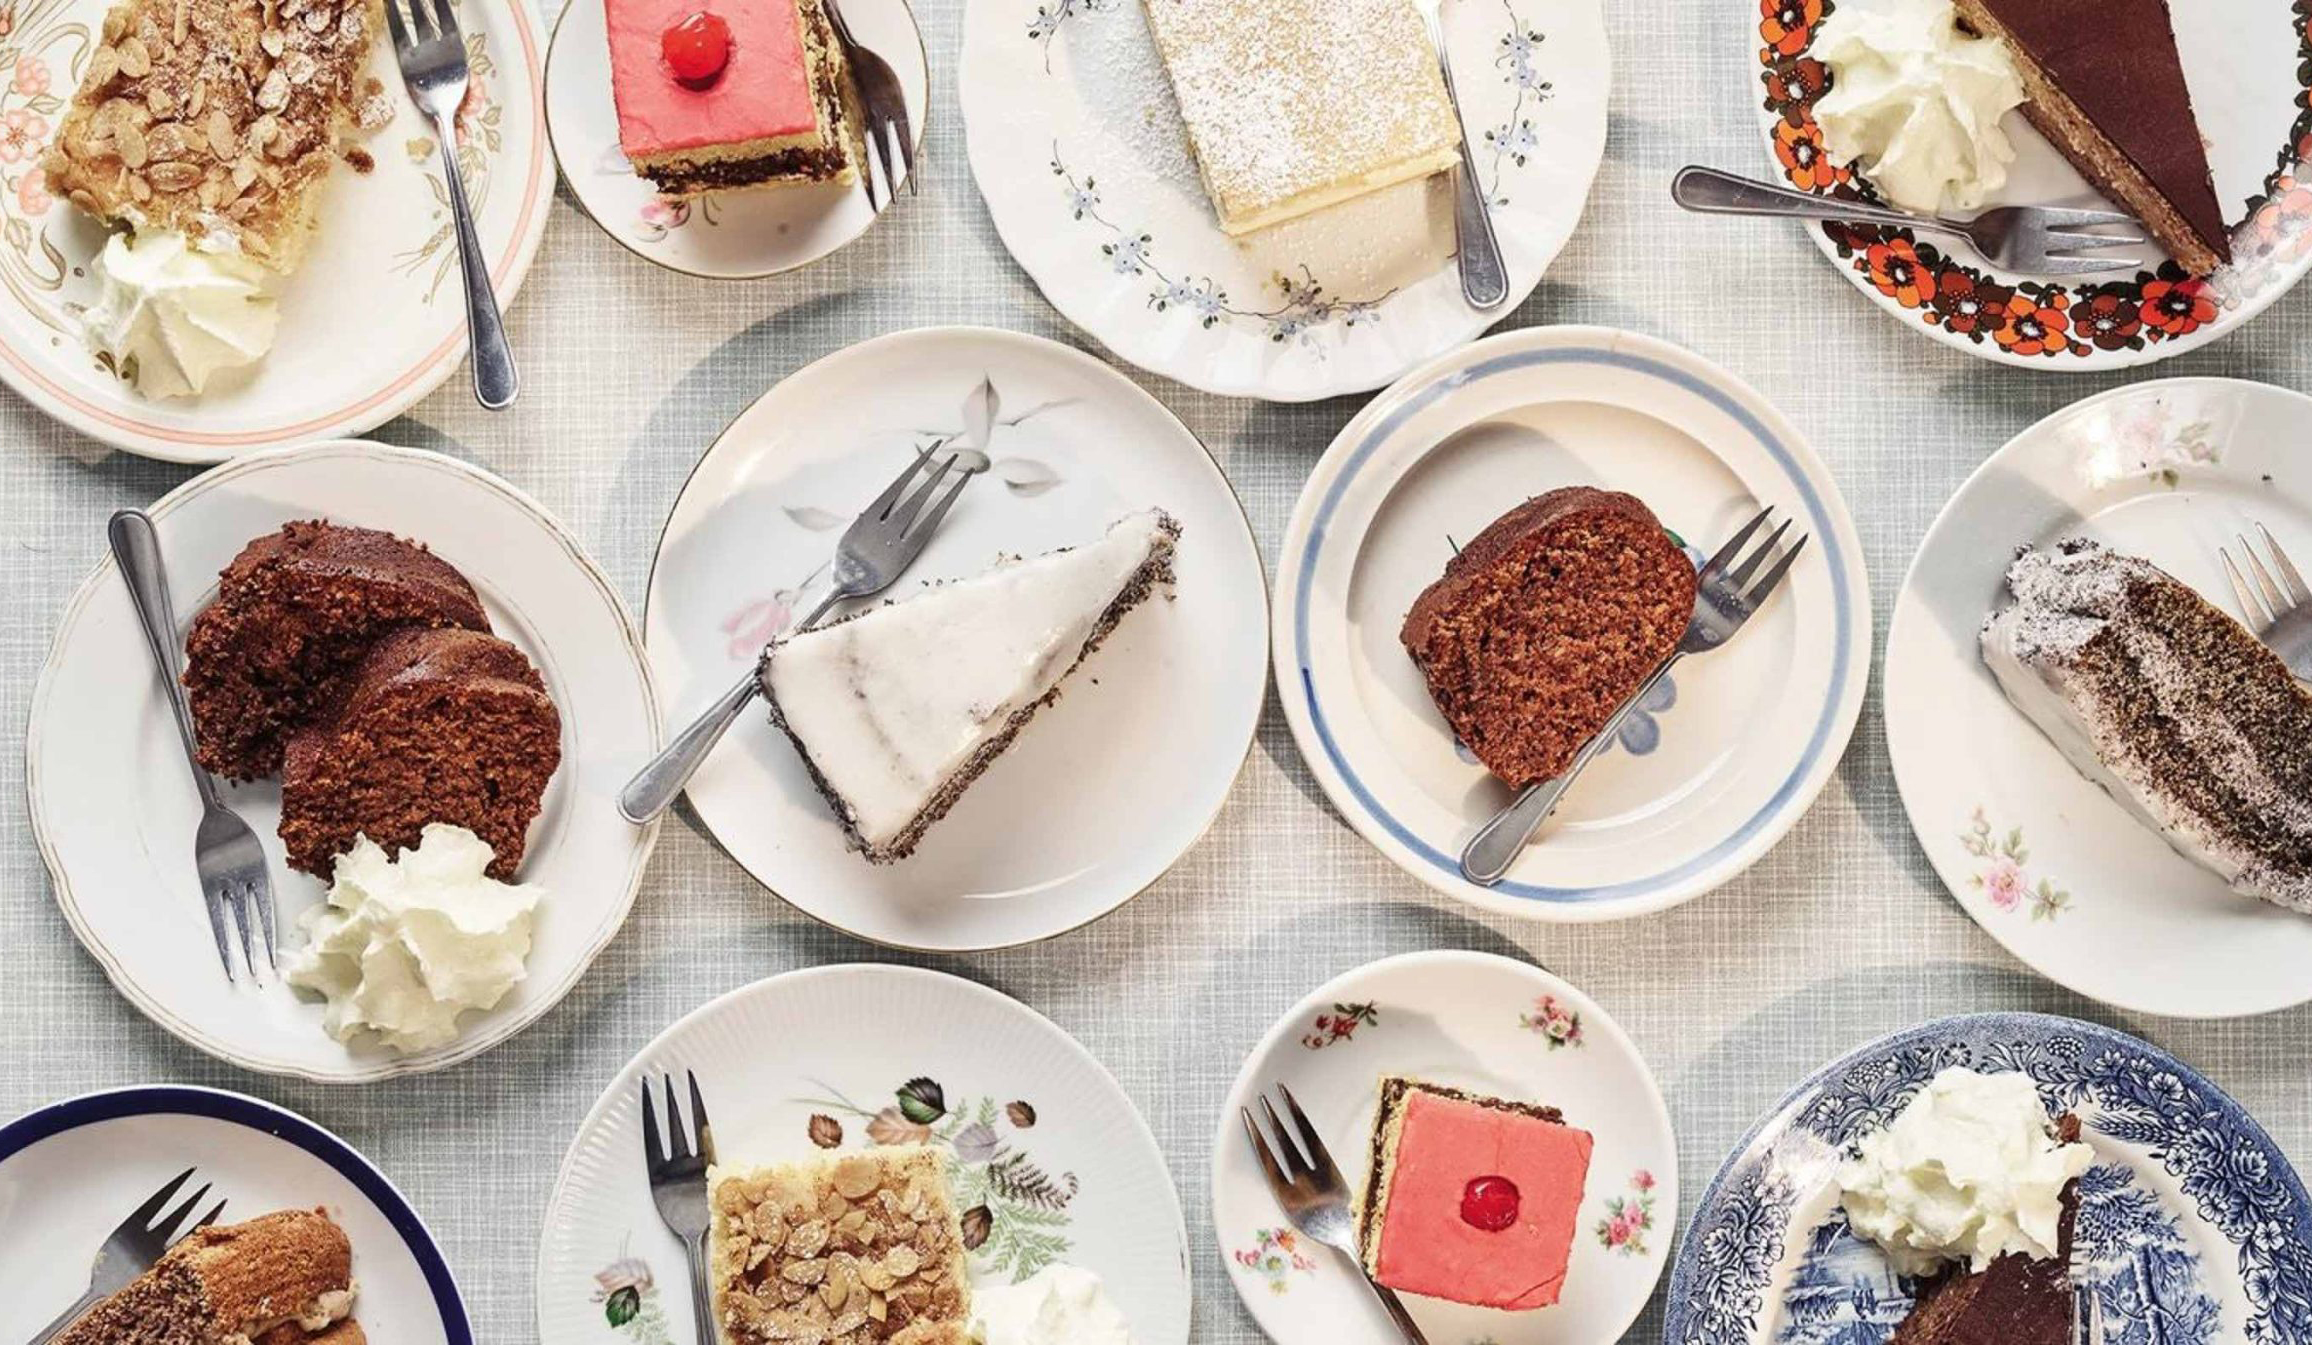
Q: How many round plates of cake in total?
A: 12